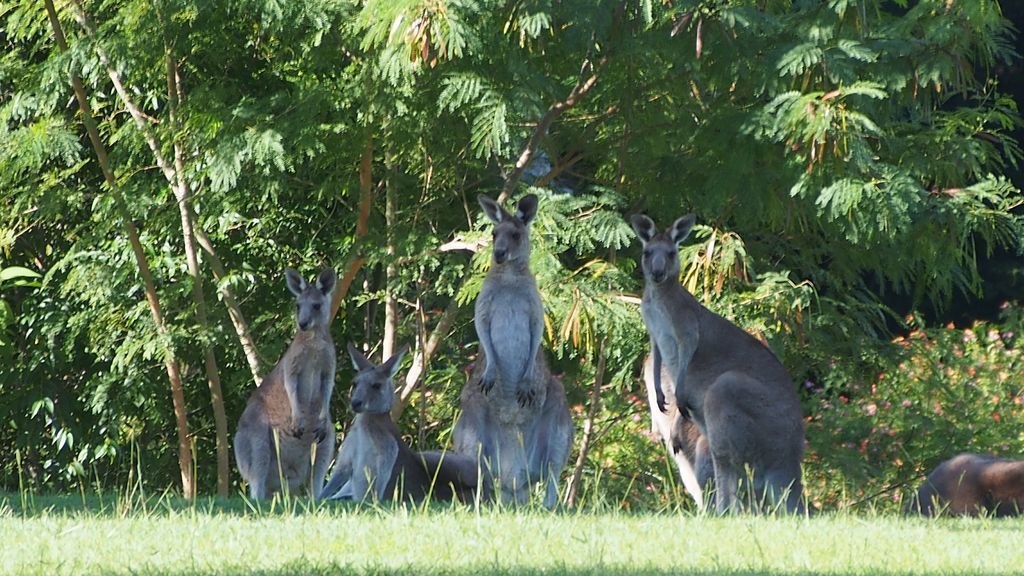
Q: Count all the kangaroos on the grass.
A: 6